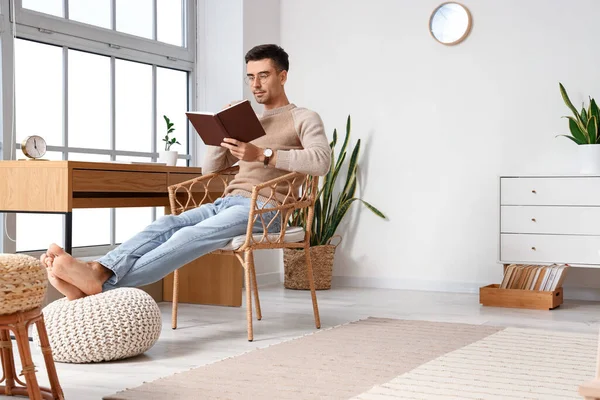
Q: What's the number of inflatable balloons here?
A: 0